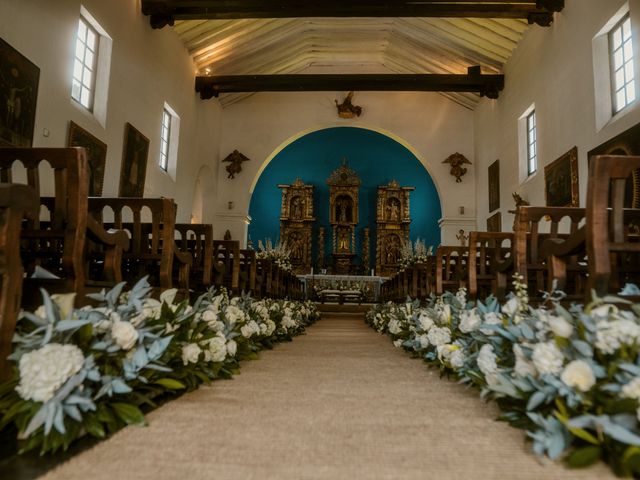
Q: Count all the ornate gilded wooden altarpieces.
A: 3